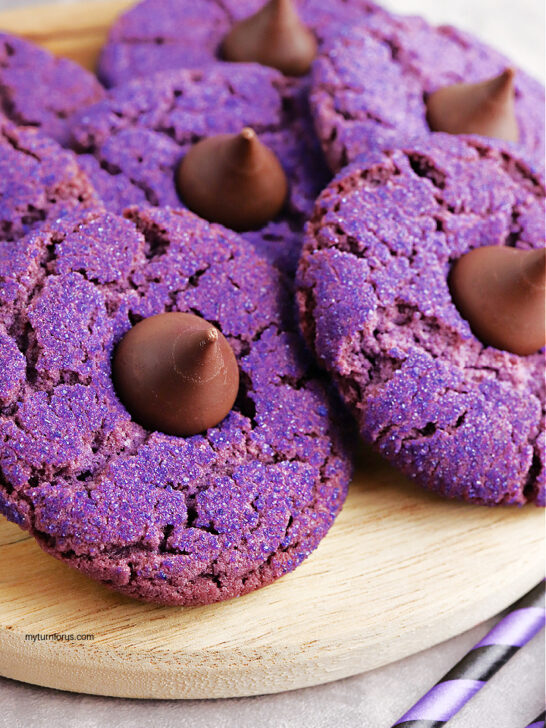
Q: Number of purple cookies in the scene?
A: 7